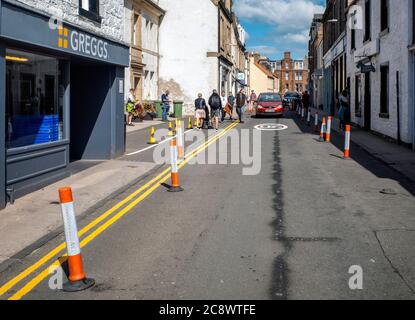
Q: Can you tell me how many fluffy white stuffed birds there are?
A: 0